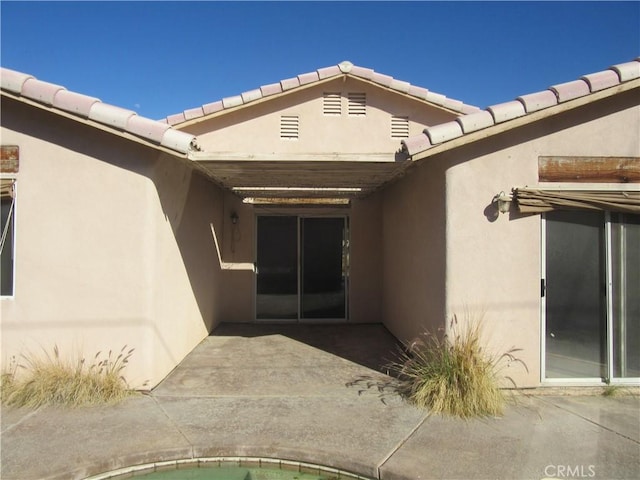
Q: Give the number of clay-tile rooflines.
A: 3